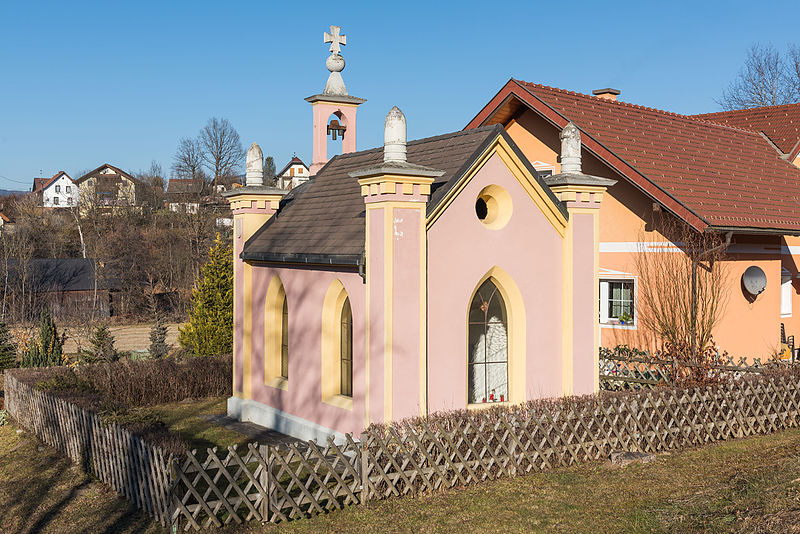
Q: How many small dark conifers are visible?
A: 4